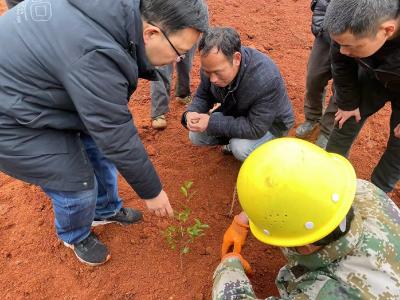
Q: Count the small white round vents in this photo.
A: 3